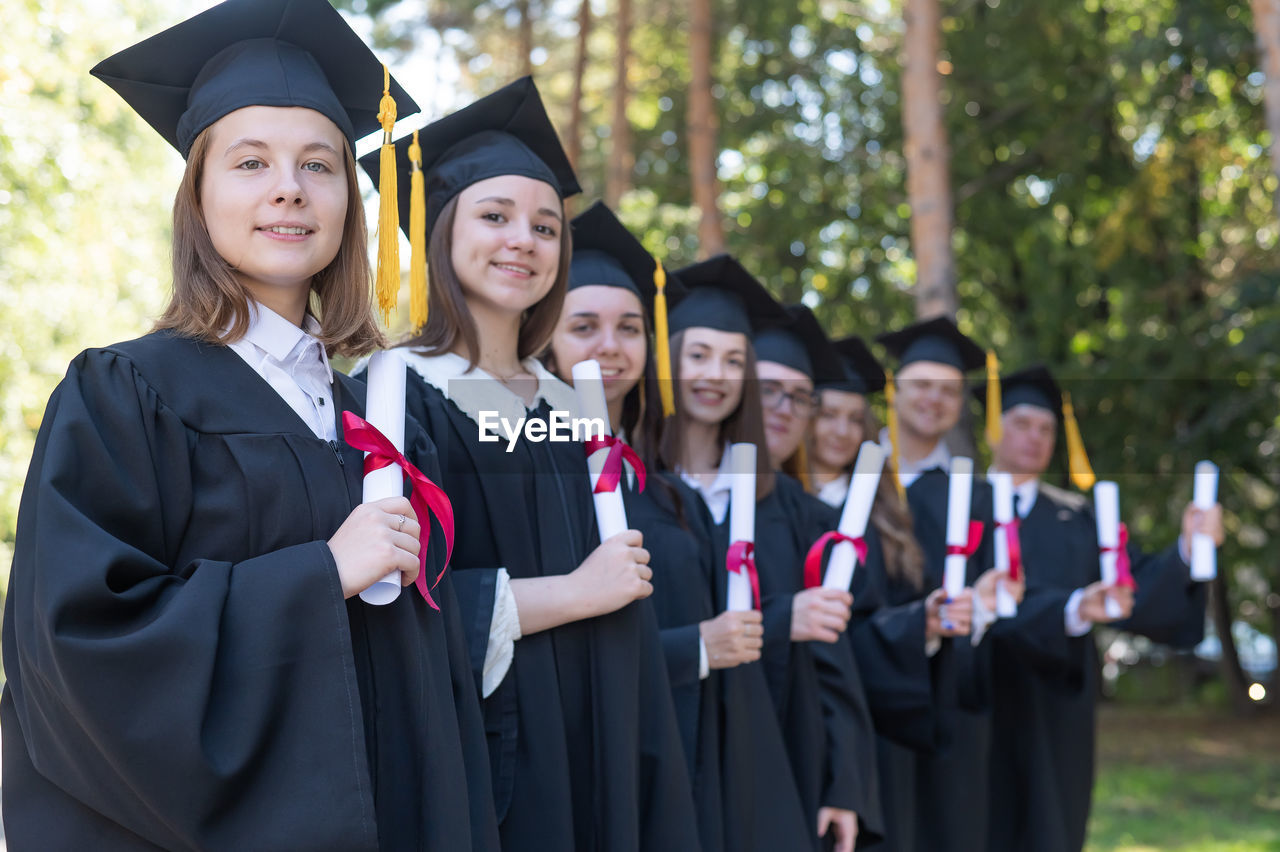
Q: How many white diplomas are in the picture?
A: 8